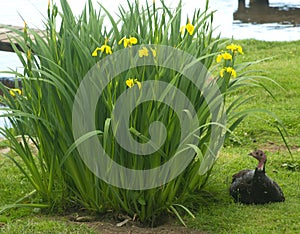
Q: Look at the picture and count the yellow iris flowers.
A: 9